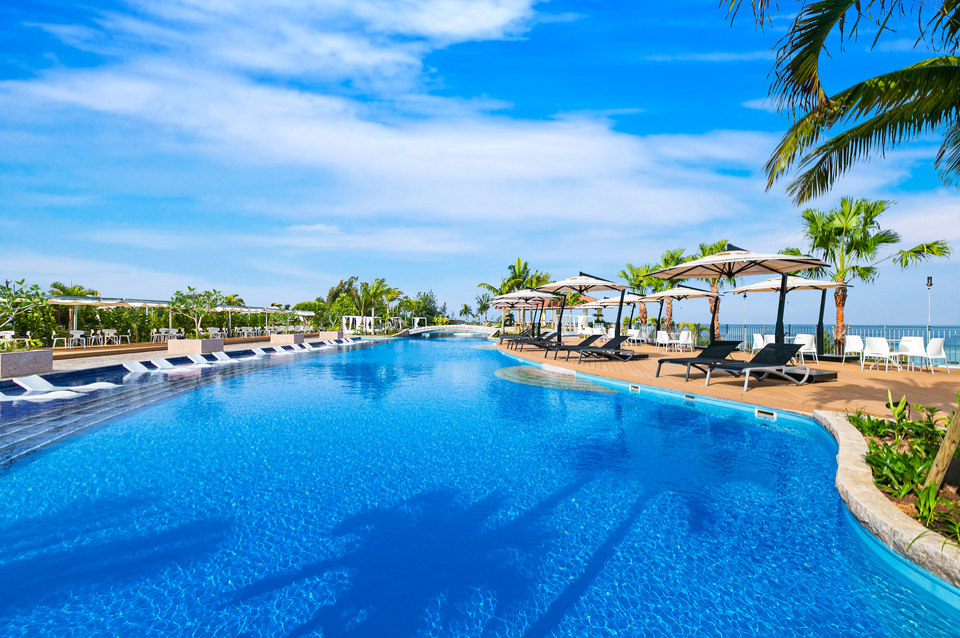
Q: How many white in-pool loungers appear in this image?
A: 14